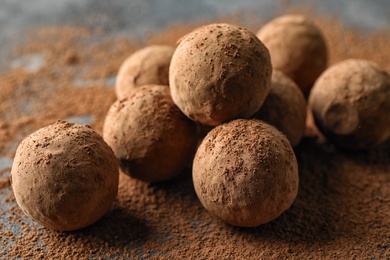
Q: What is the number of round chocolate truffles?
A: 8